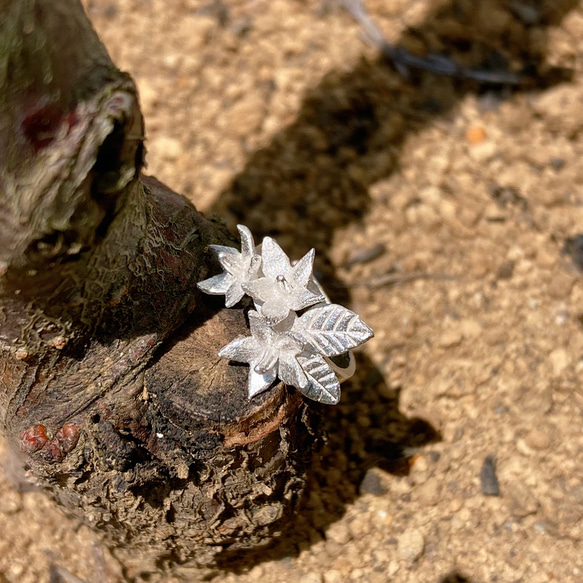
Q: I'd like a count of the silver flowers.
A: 3